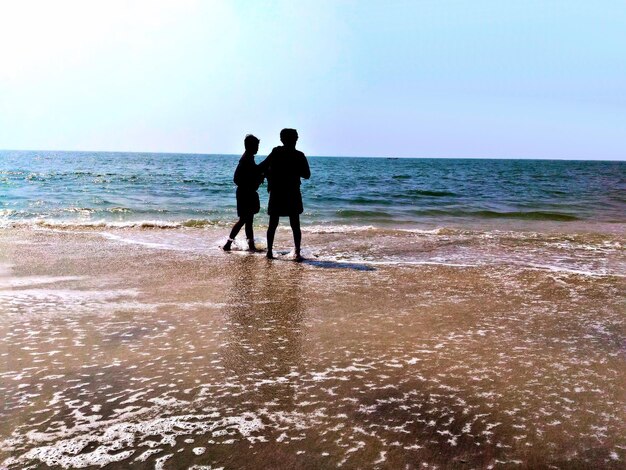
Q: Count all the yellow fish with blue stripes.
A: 0